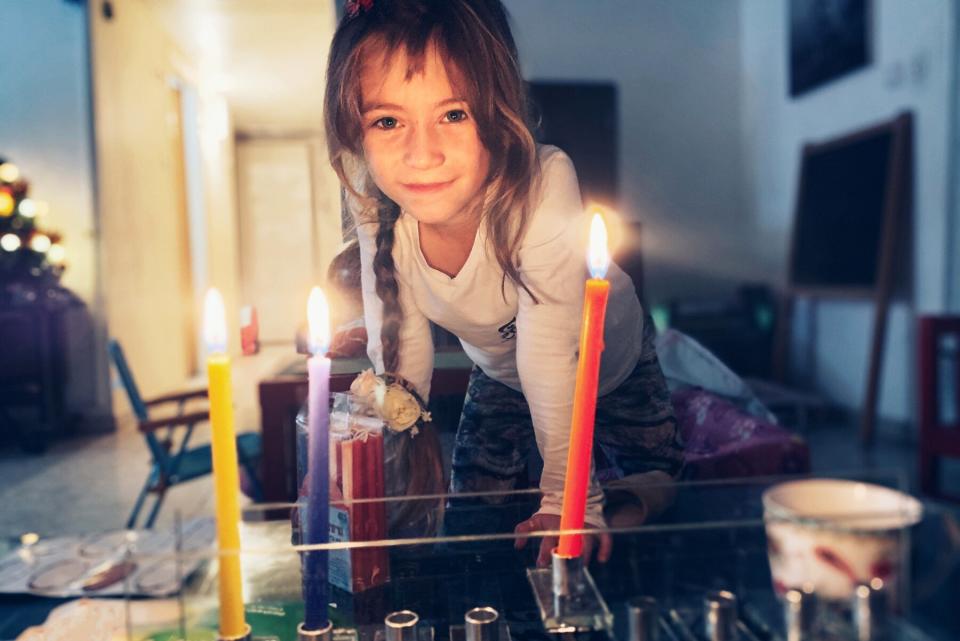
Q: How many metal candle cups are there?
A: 9